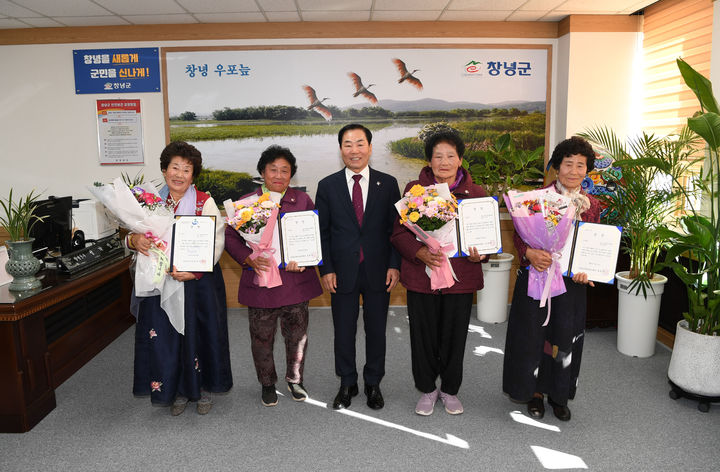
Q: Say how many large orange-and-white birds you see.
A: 3